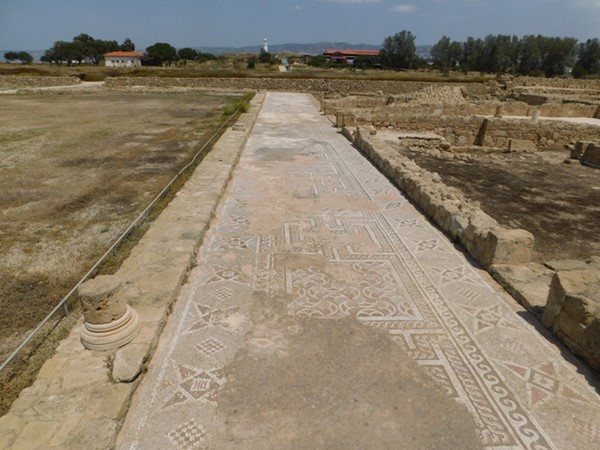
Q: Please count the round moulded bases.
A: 1